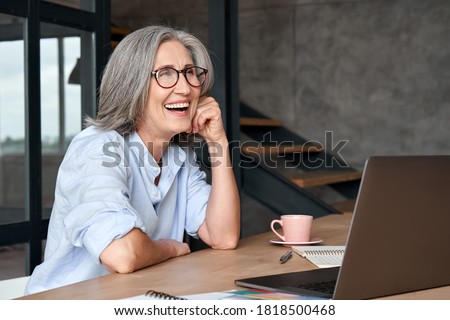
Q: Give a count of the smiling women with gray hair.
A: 1